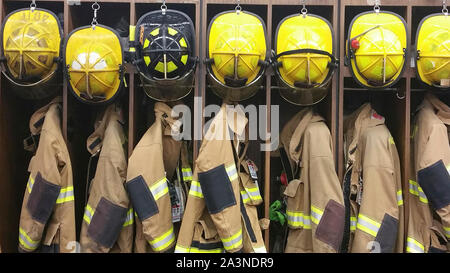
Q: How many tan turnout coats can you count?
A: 7